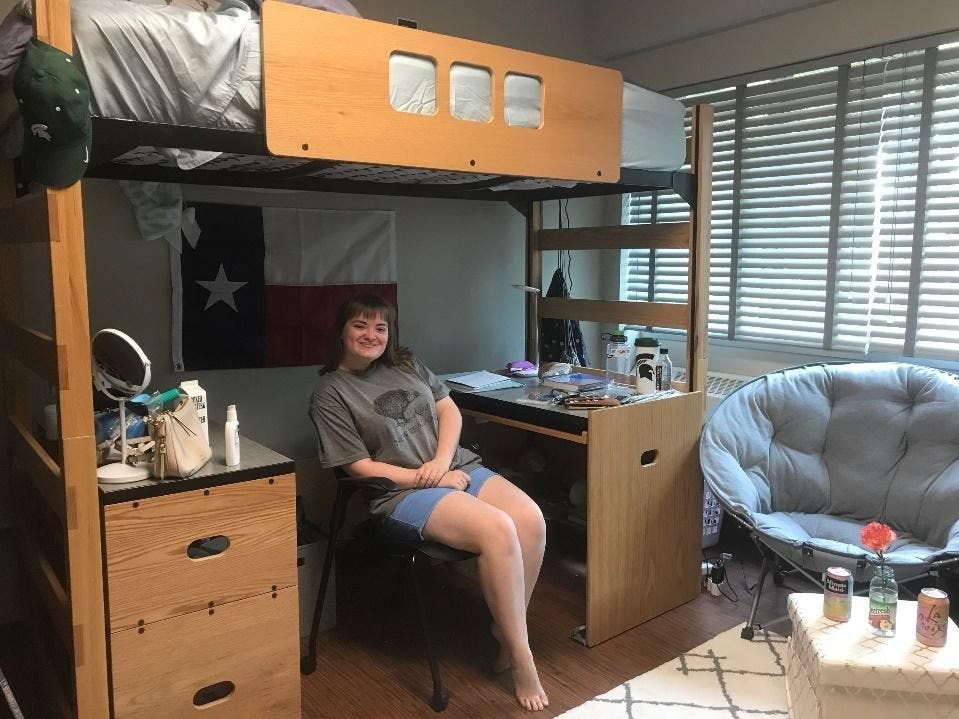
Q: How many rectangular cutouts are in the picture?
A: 3